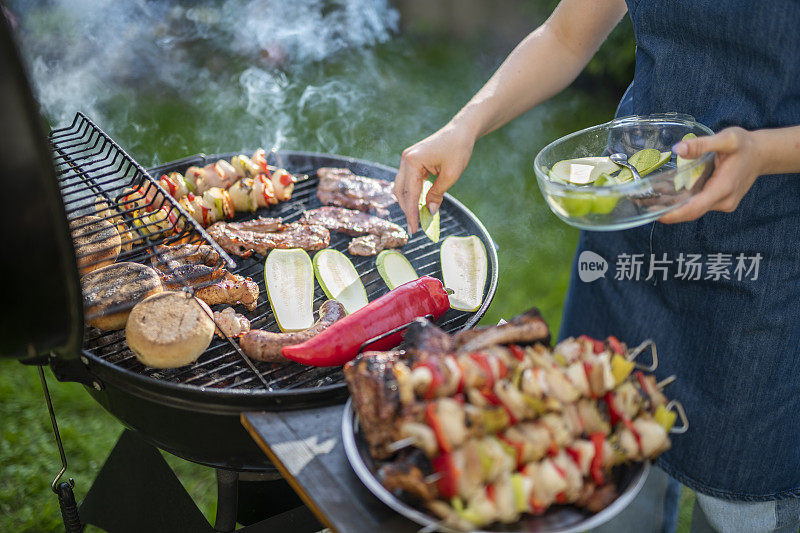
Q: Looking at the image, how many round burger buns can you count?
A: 3